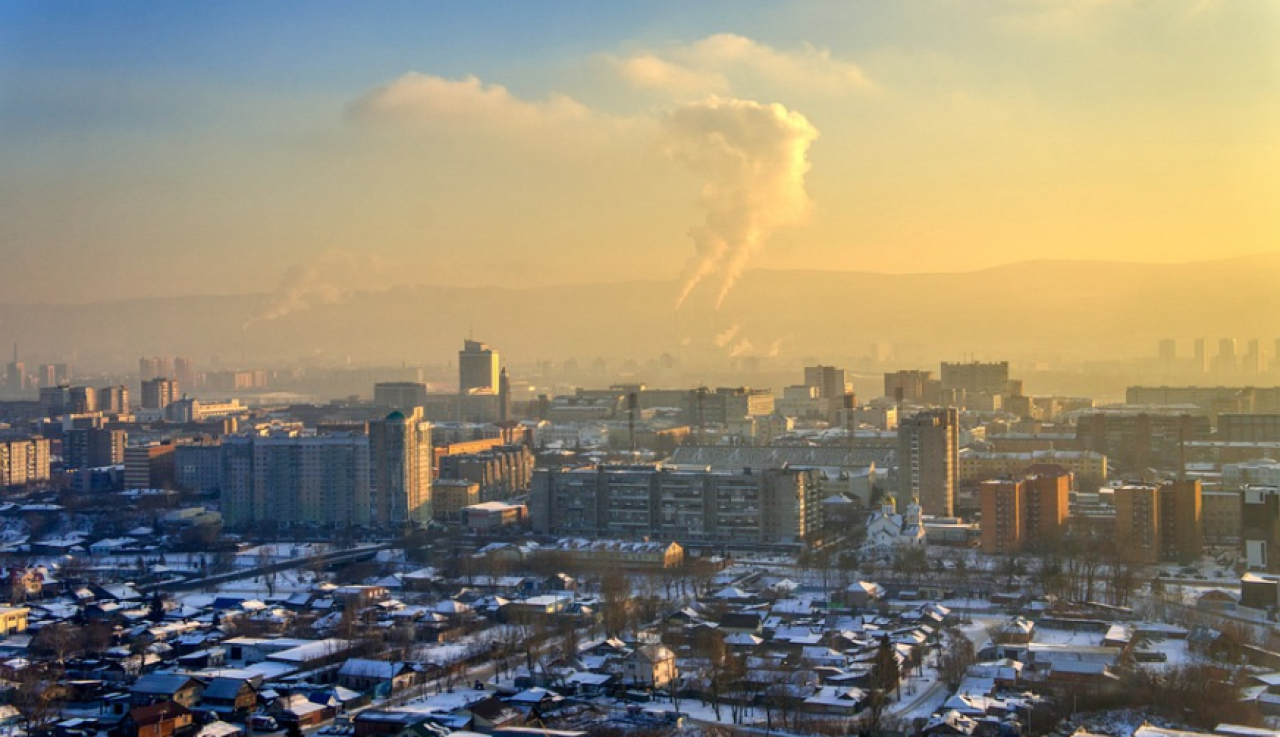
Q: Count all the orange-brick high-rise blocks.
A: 4